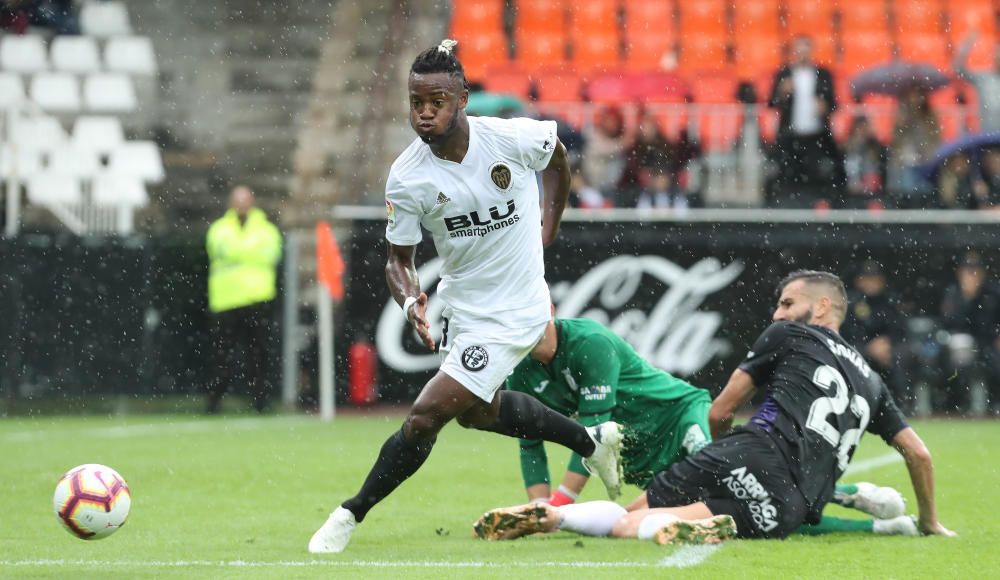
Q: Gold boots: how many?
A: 2